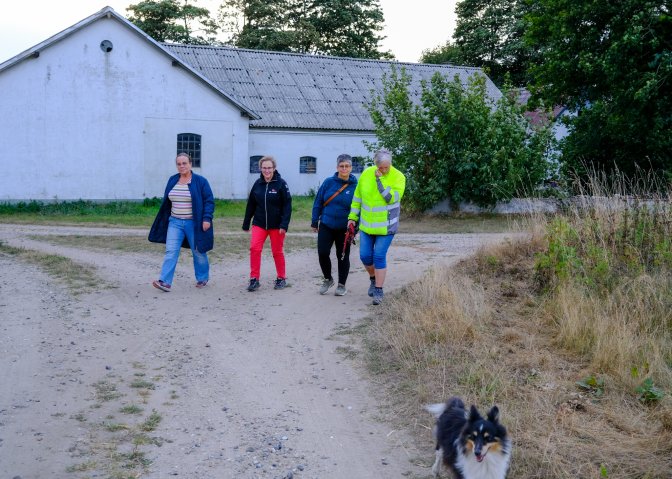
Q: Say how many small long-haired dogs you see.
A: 1